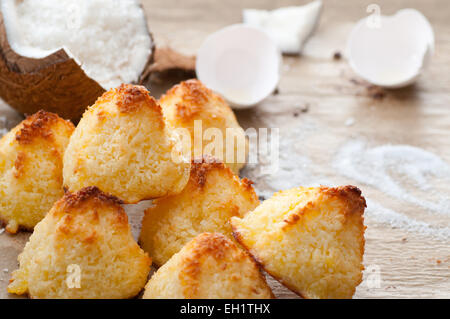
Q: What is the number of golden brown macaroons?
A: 7